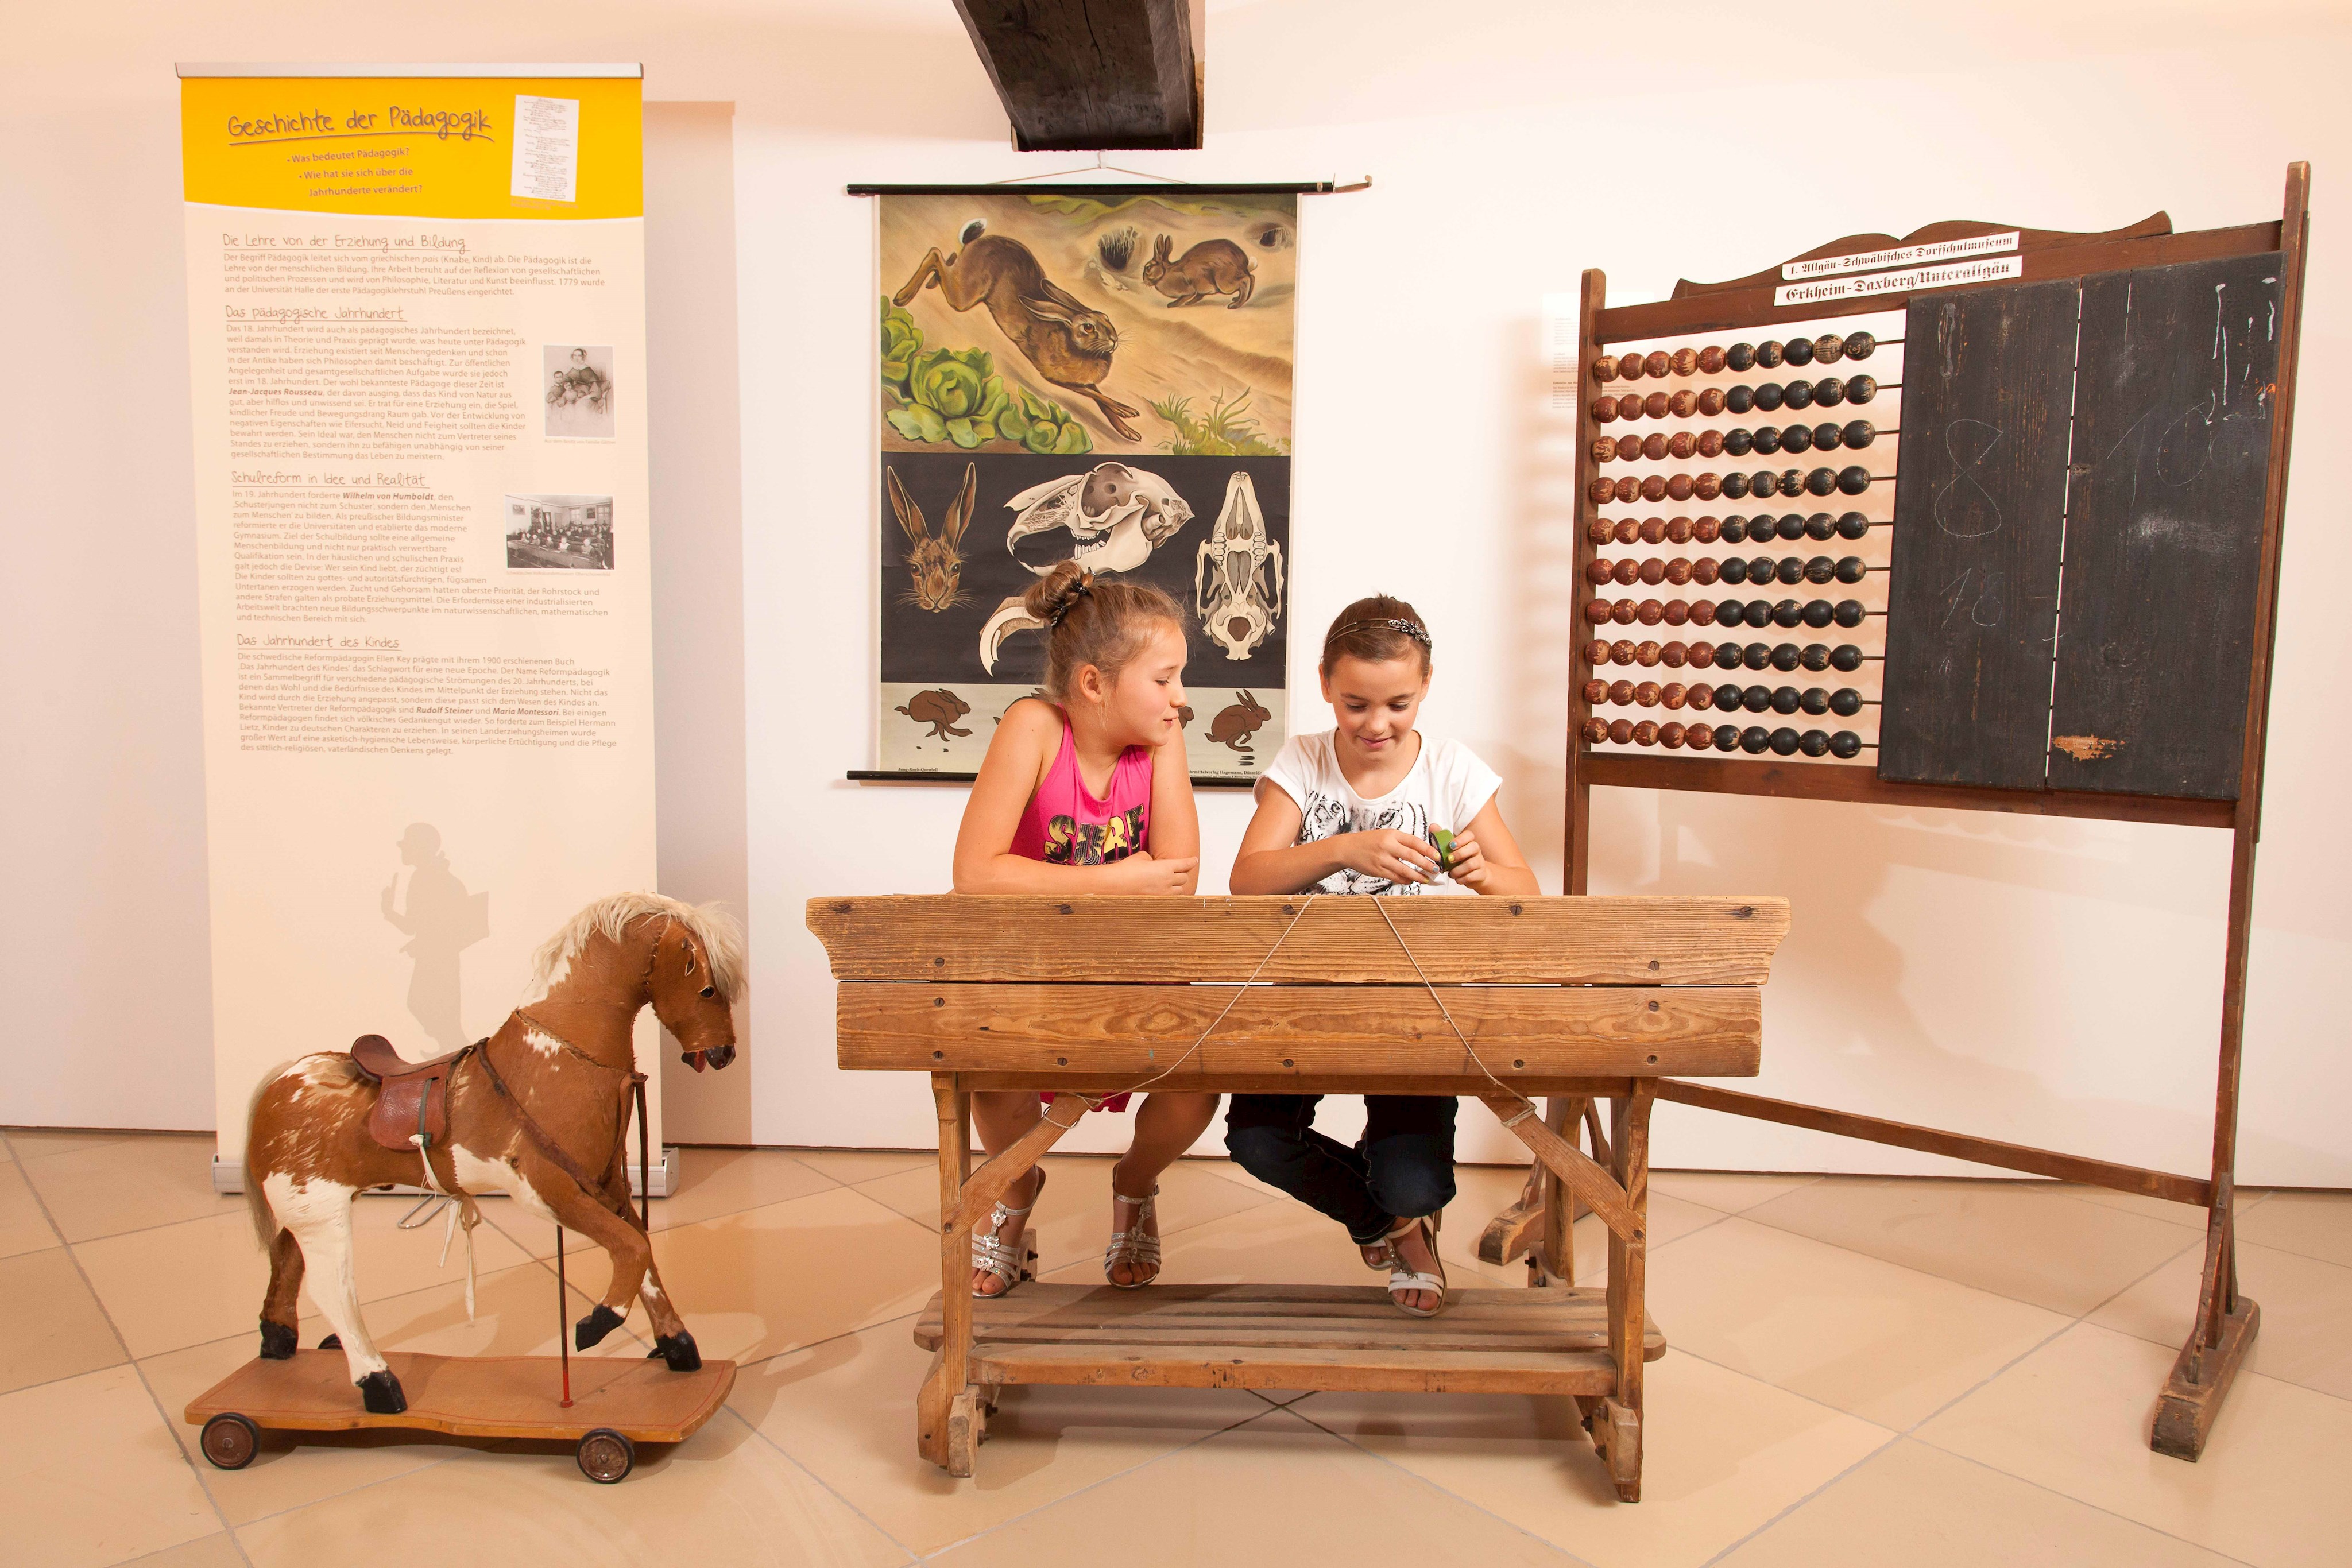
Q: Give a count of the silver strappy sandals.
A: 2